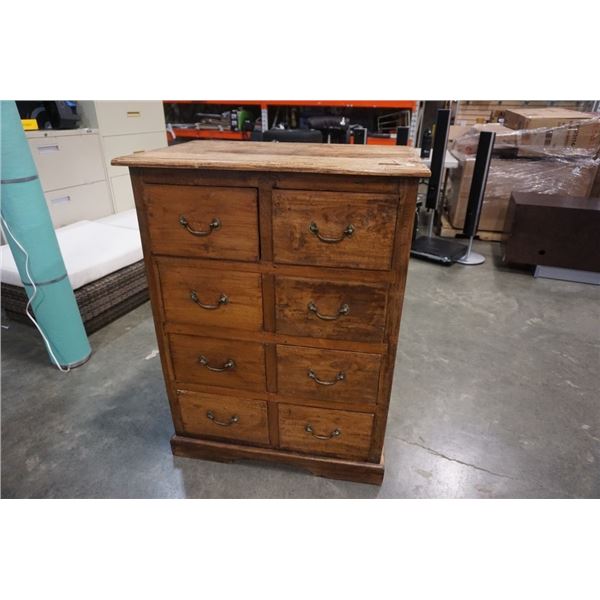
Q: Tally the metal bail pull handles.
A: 8